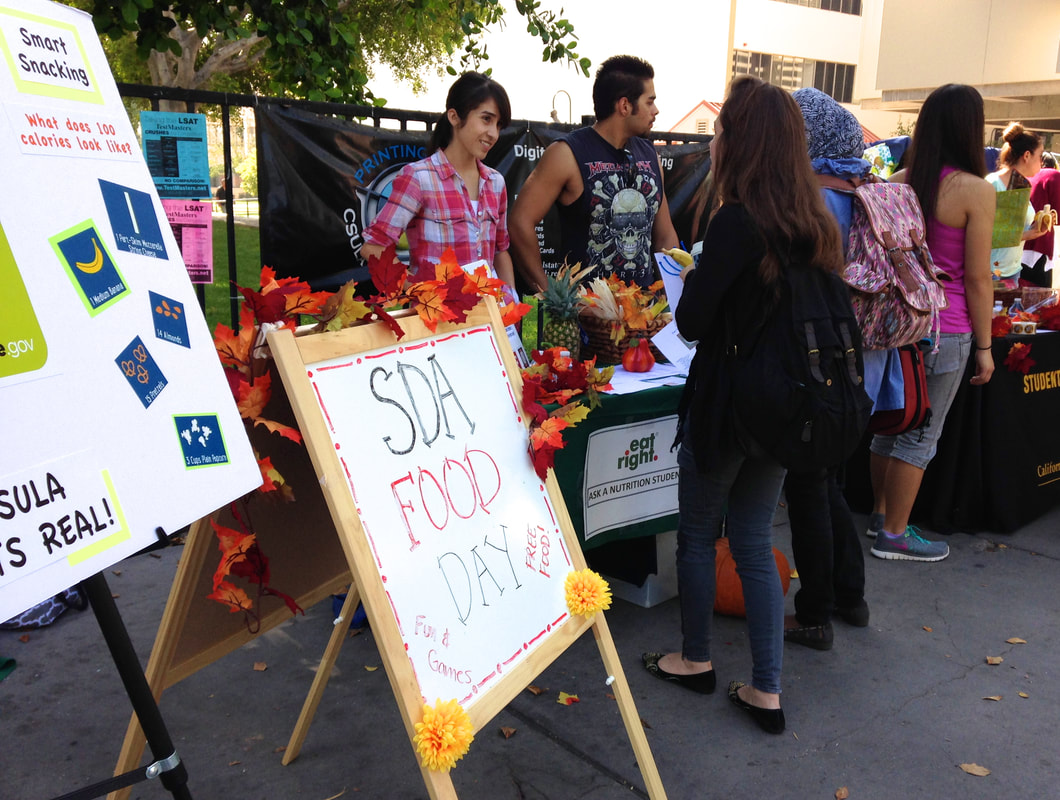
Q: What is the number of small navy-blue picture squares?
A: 5